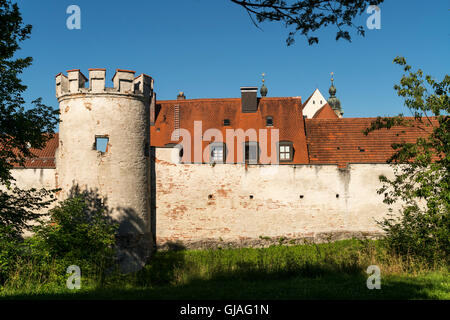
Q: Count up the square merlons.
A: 5